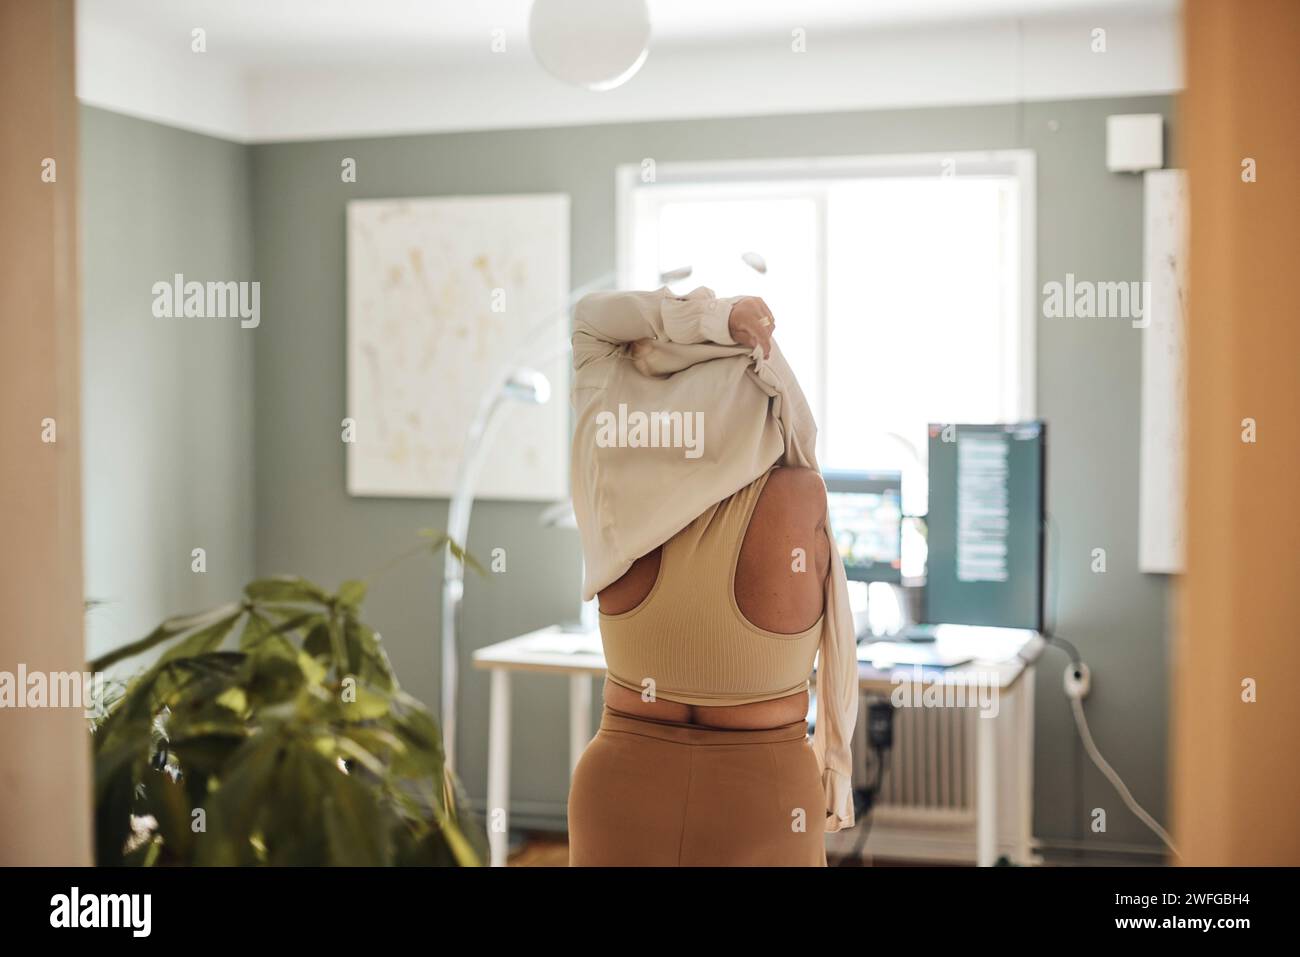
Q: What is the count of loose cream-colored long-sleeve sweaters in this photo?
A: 1